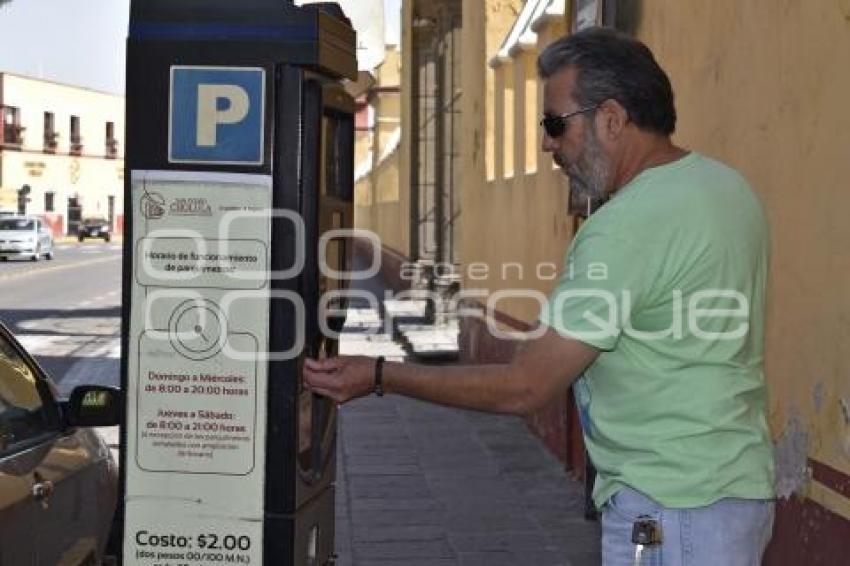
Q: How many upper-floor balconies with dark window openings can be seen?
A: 4